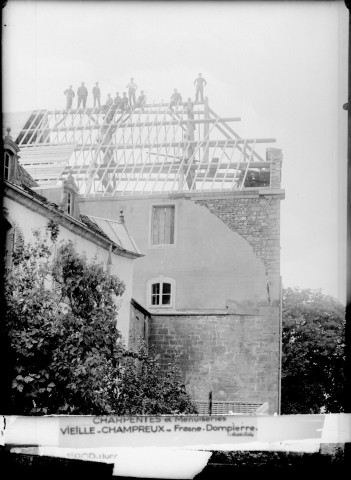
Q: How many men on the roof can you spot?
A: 11